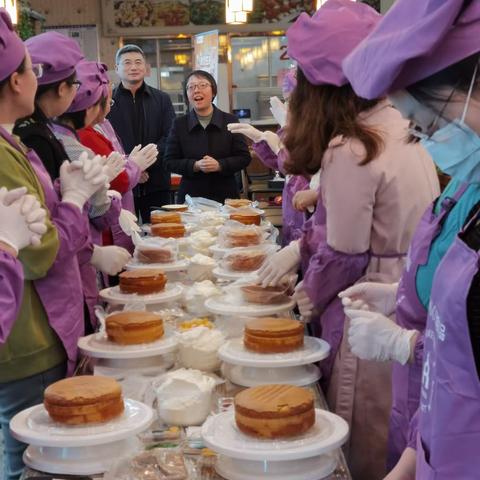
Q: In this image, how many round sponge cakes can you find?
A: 14